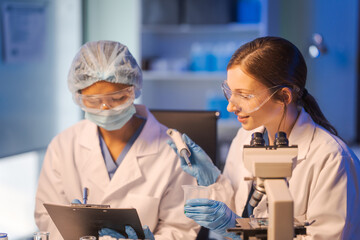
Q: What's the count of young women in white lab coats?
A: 2